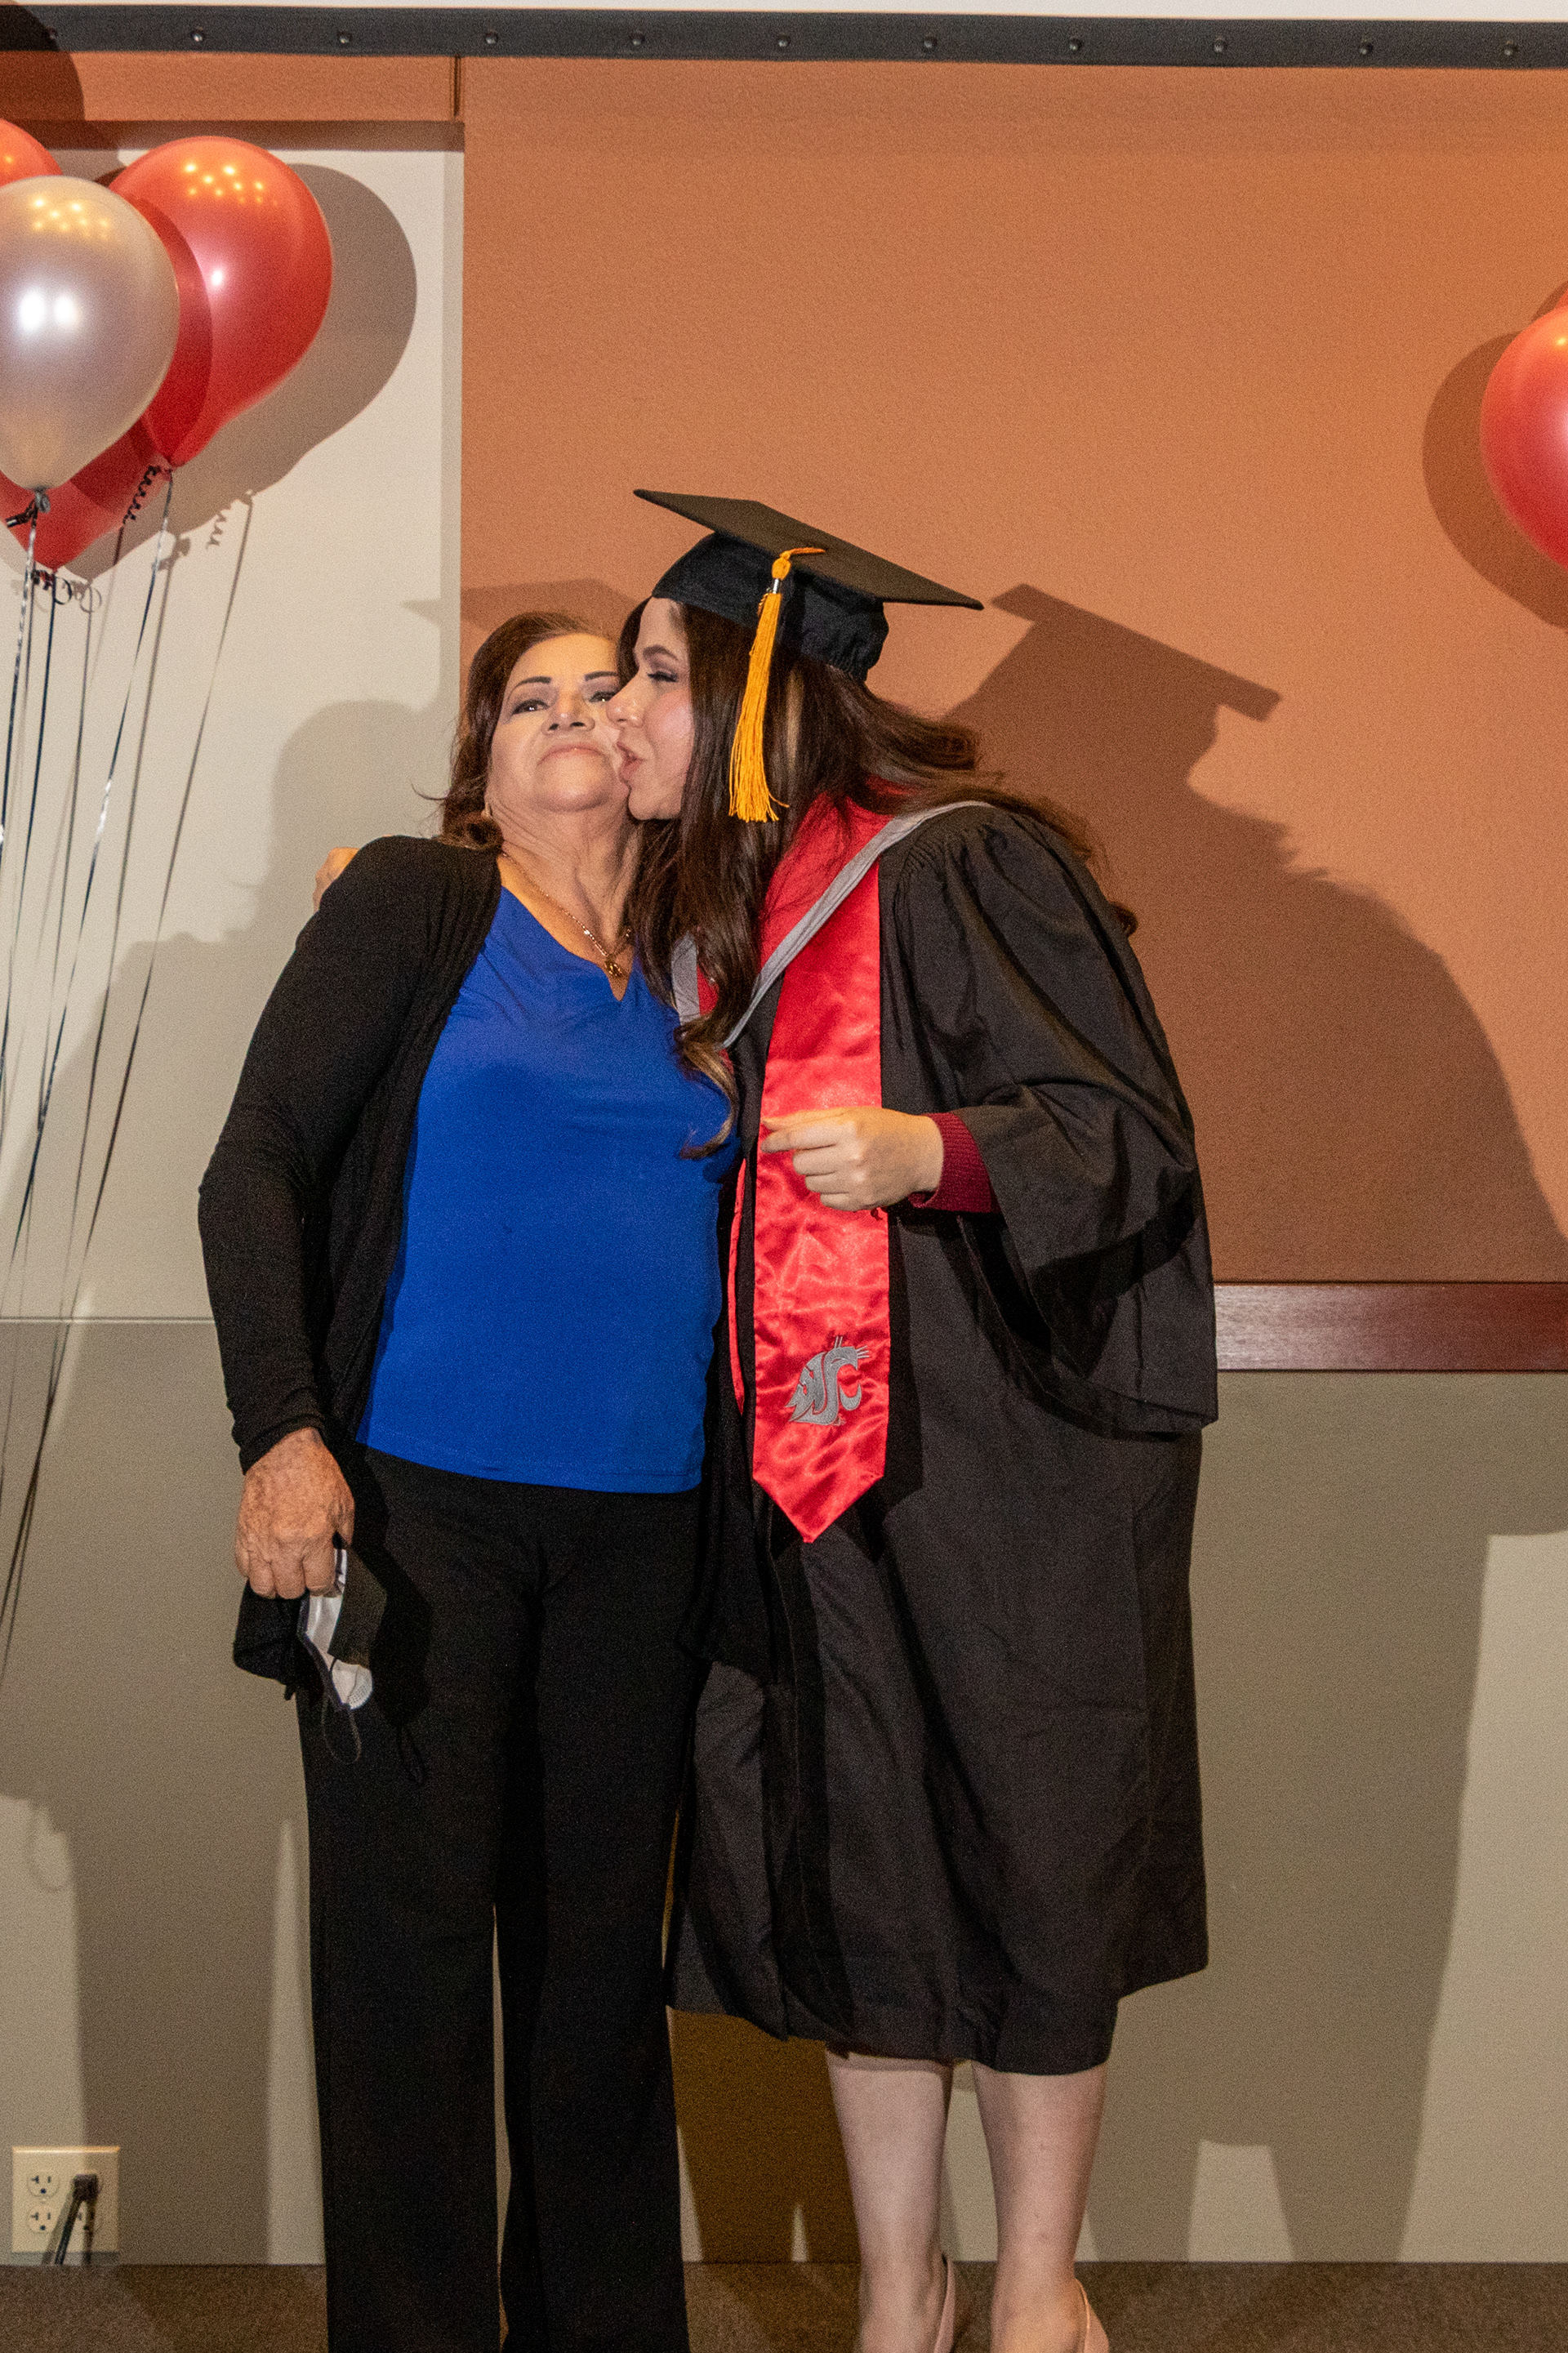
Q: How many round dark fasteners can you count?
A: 11